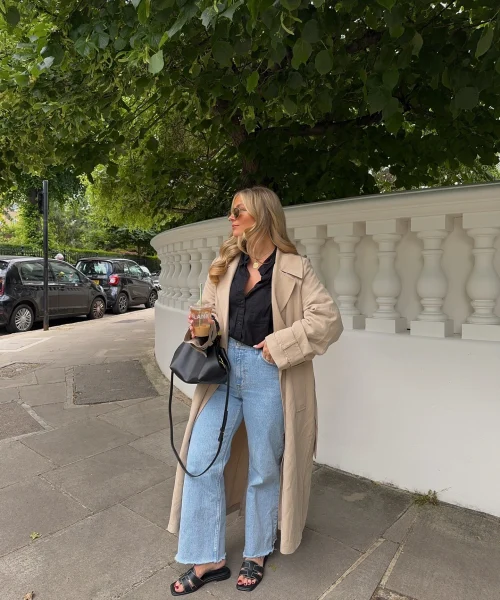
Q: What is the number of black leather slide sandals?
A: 2